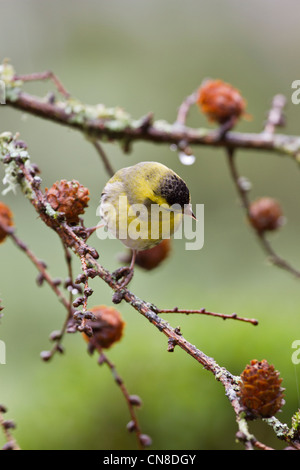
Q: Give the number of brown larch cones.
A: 7